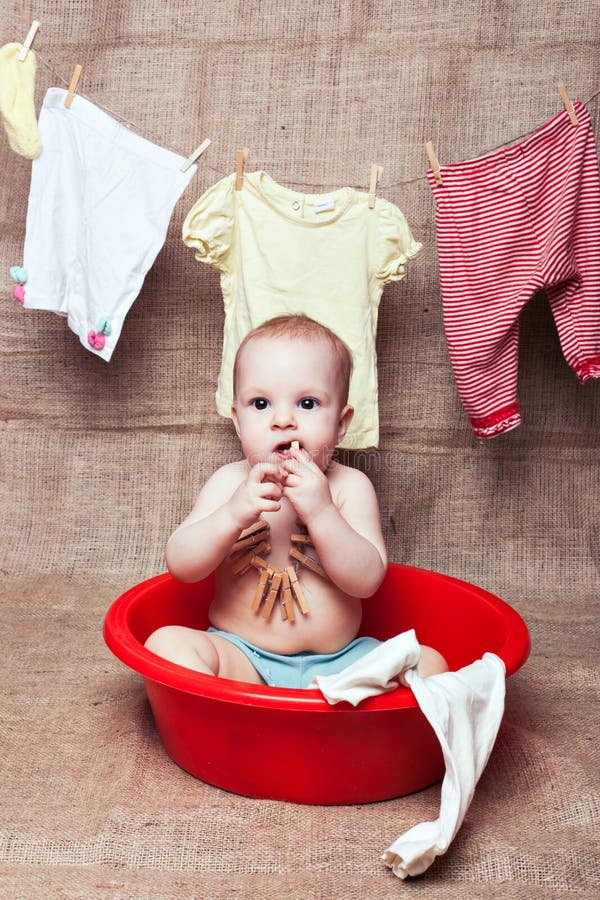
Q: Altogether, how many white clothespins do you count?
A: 2